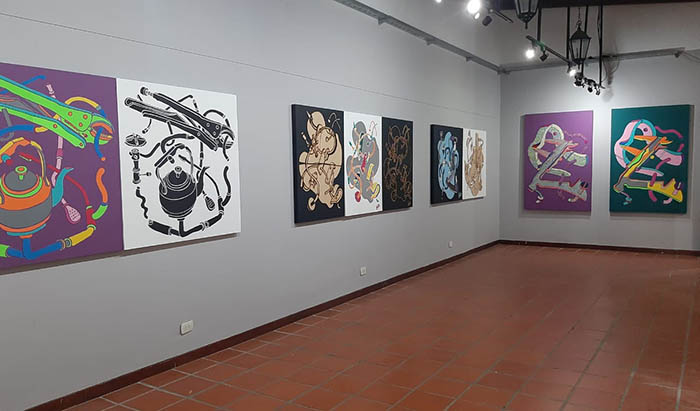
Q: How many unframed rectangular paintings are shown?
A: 9